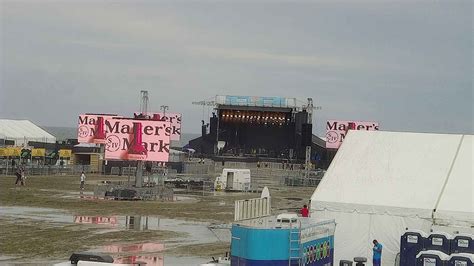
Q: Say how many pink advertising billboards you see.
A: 4